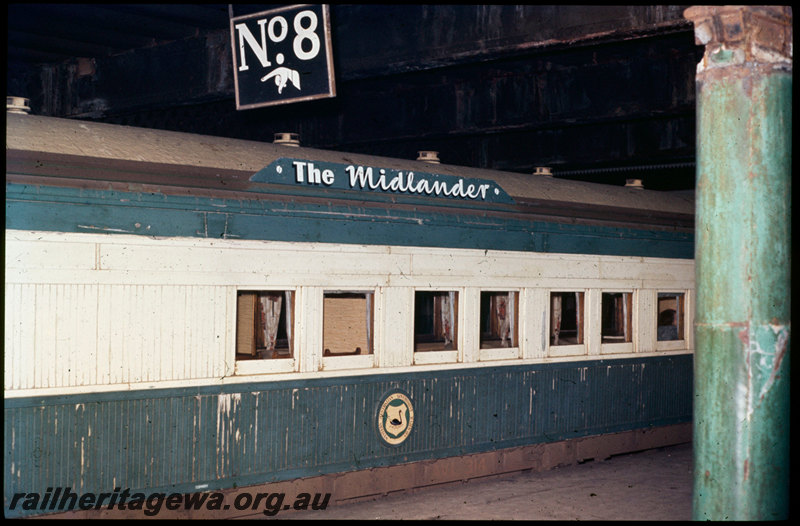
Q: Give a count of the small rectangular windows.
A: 7